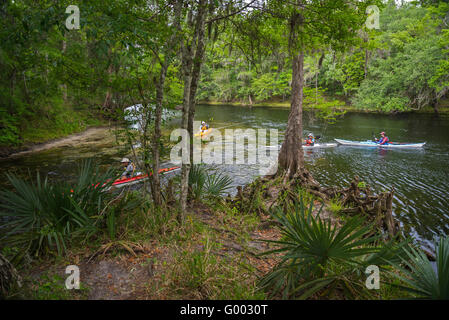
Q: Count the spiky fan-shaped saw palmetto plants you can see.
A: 4